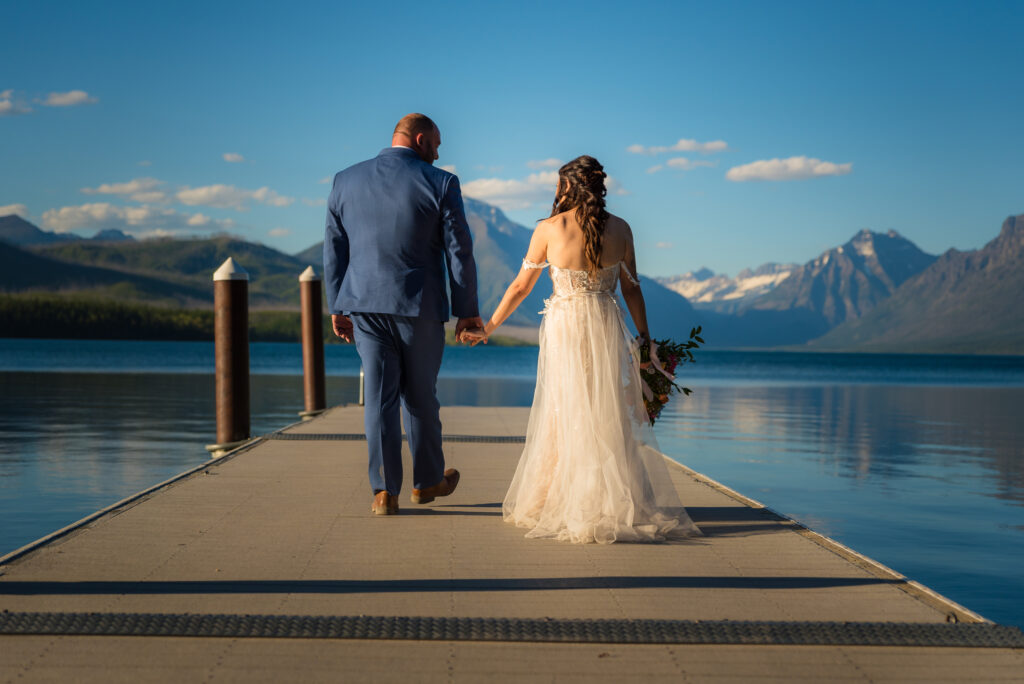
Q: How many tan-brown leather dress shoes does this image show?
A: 2